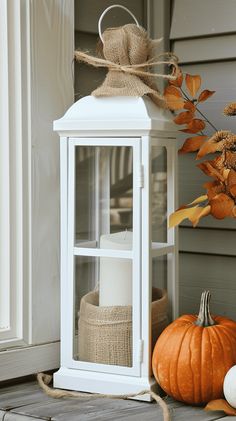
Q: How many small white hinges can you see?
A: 2